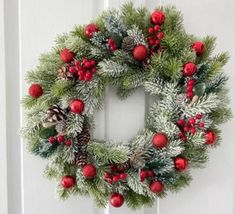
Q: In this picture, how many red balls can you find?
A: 15